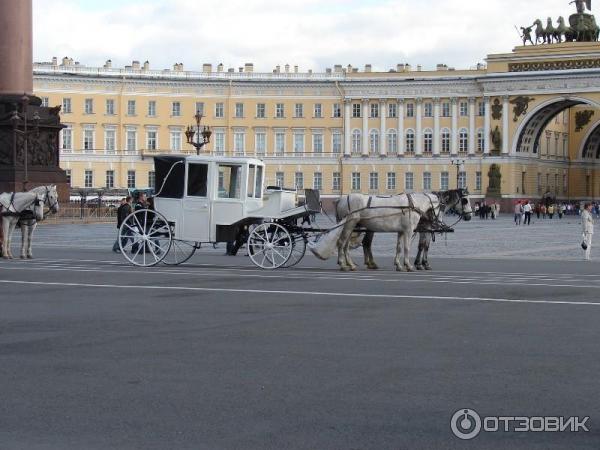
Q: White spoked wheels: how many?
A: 4